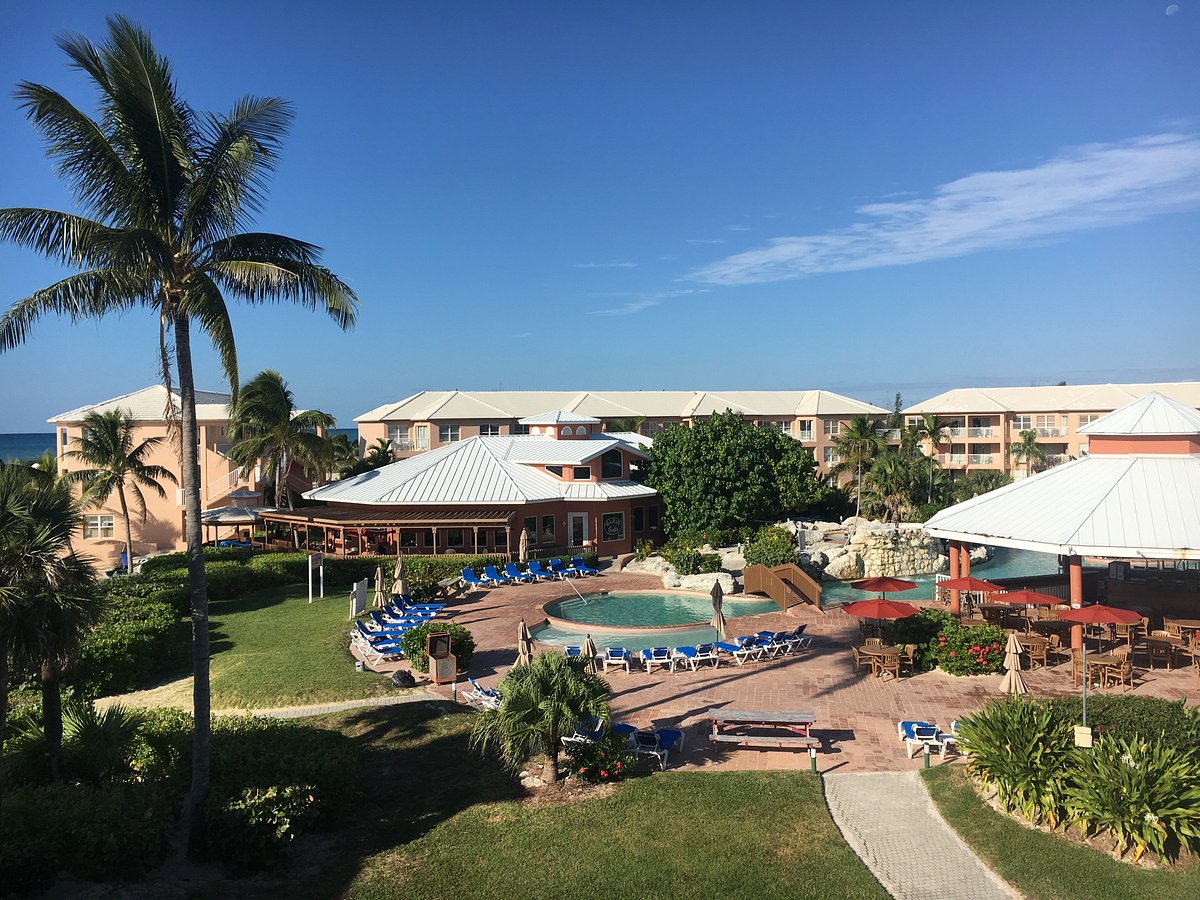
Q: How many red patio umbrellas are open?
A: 5